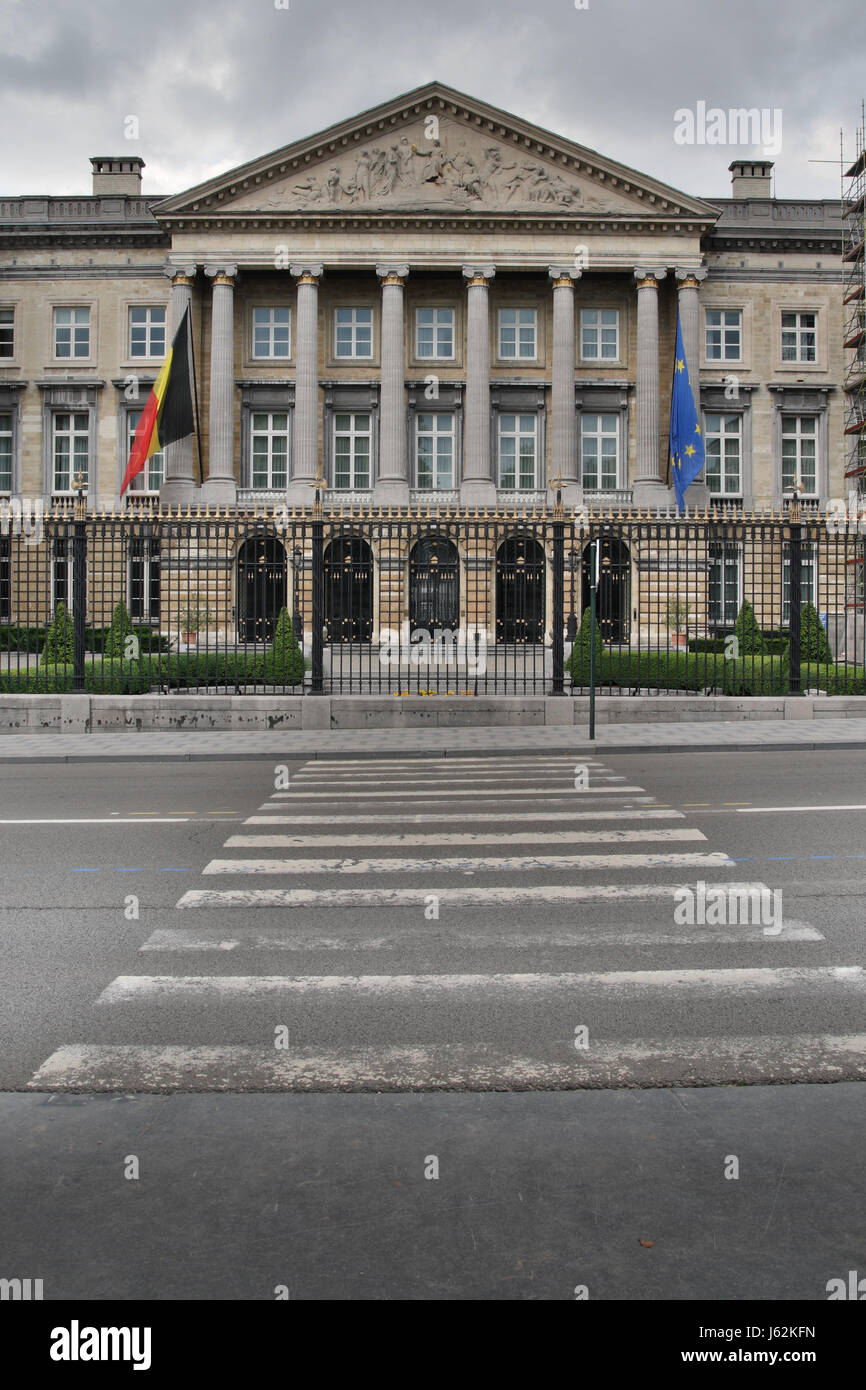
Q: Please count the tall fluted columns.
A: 8